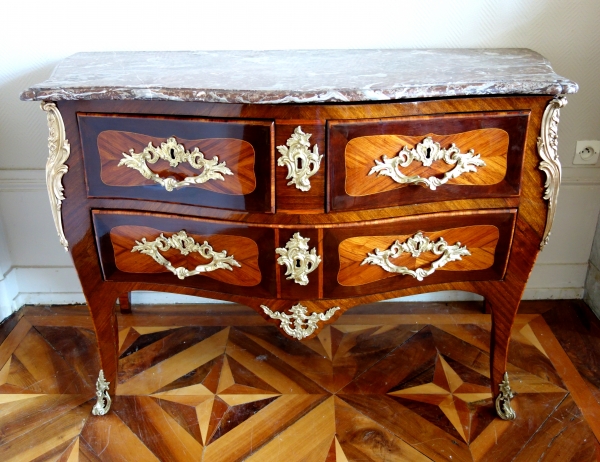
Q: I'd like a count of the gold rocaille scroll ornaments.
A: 11